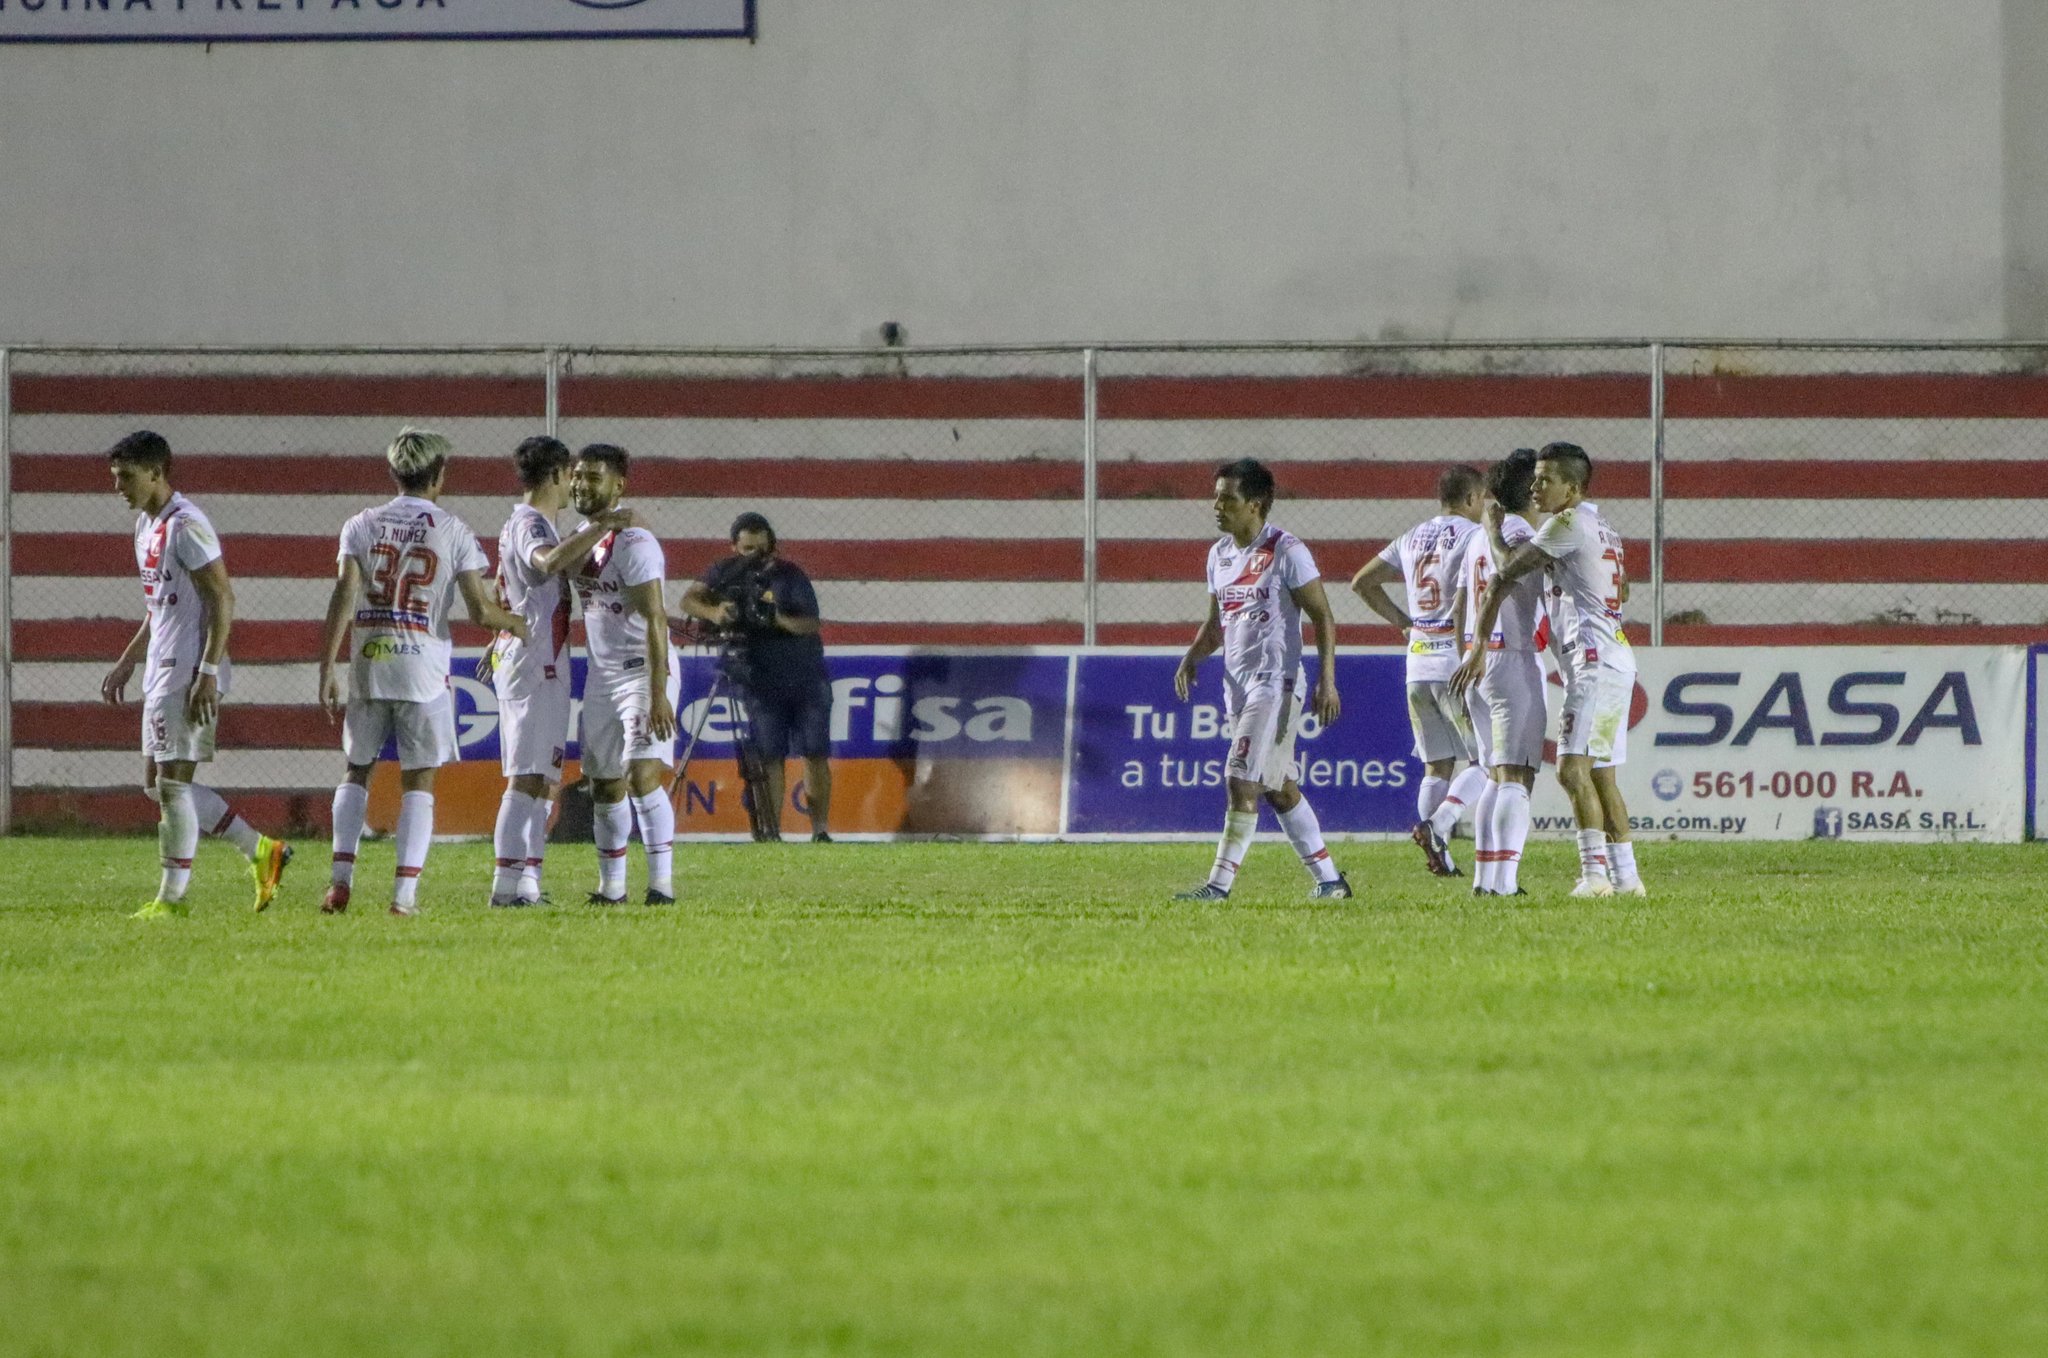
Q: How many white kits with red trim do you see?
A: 8